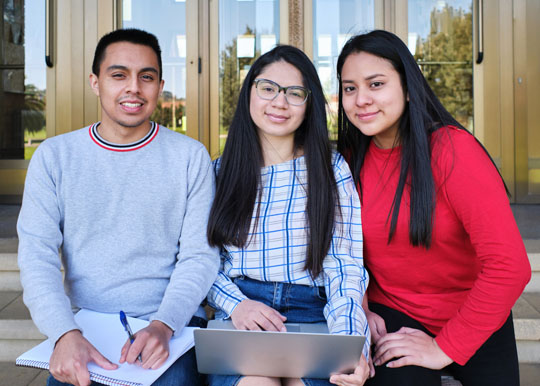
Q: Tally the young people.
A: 3